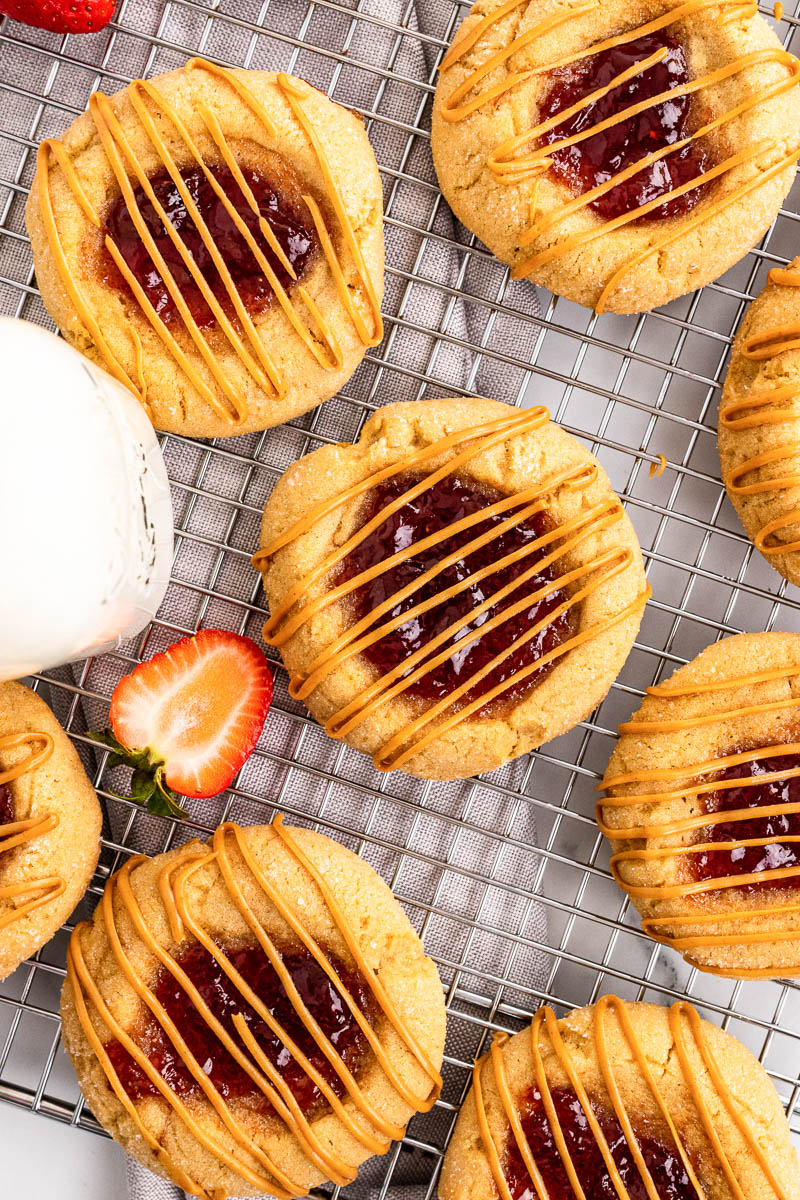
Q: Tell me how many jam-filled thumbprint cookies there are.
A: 8